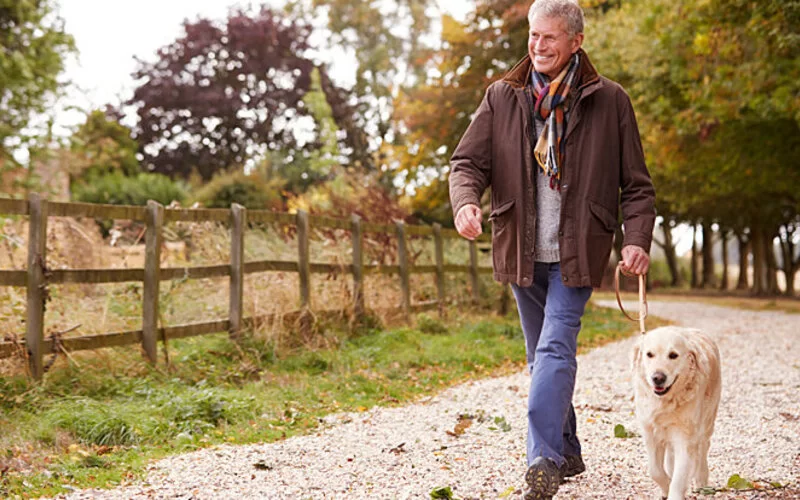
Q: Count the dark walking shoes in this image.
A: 2